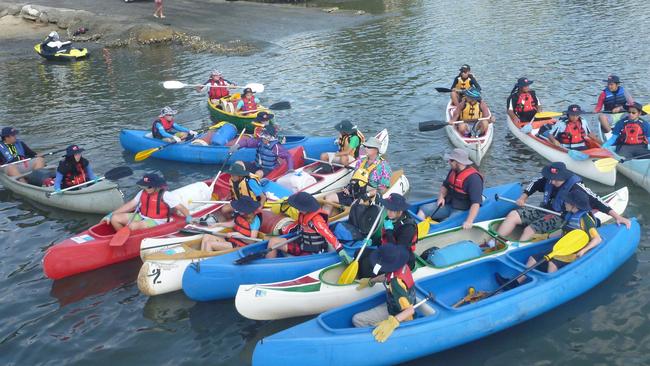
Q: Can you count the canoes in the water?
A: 12